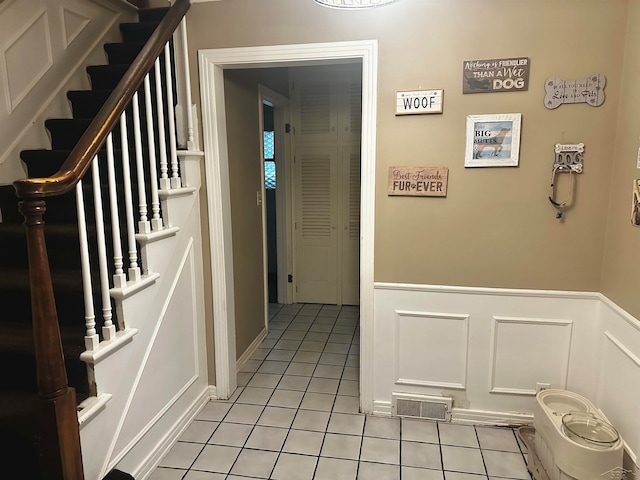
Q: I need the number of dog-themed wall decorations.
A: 6